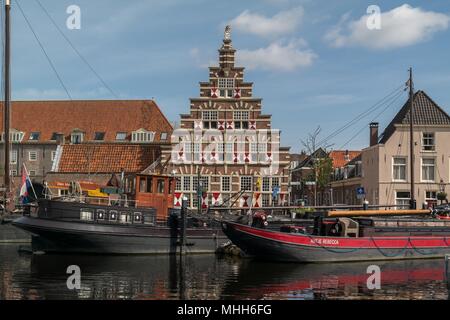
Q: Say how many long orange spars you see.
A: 1